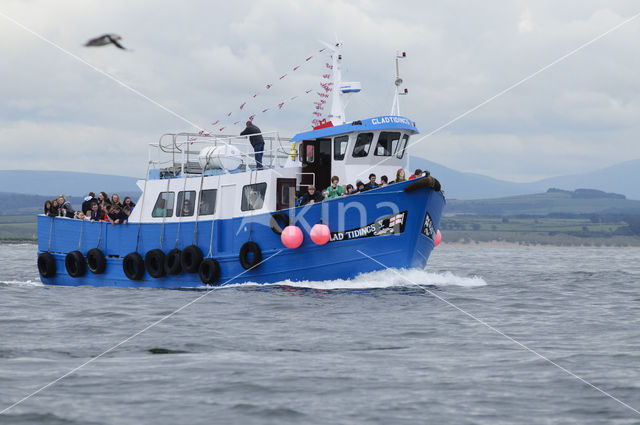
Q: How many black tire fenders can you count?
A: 10